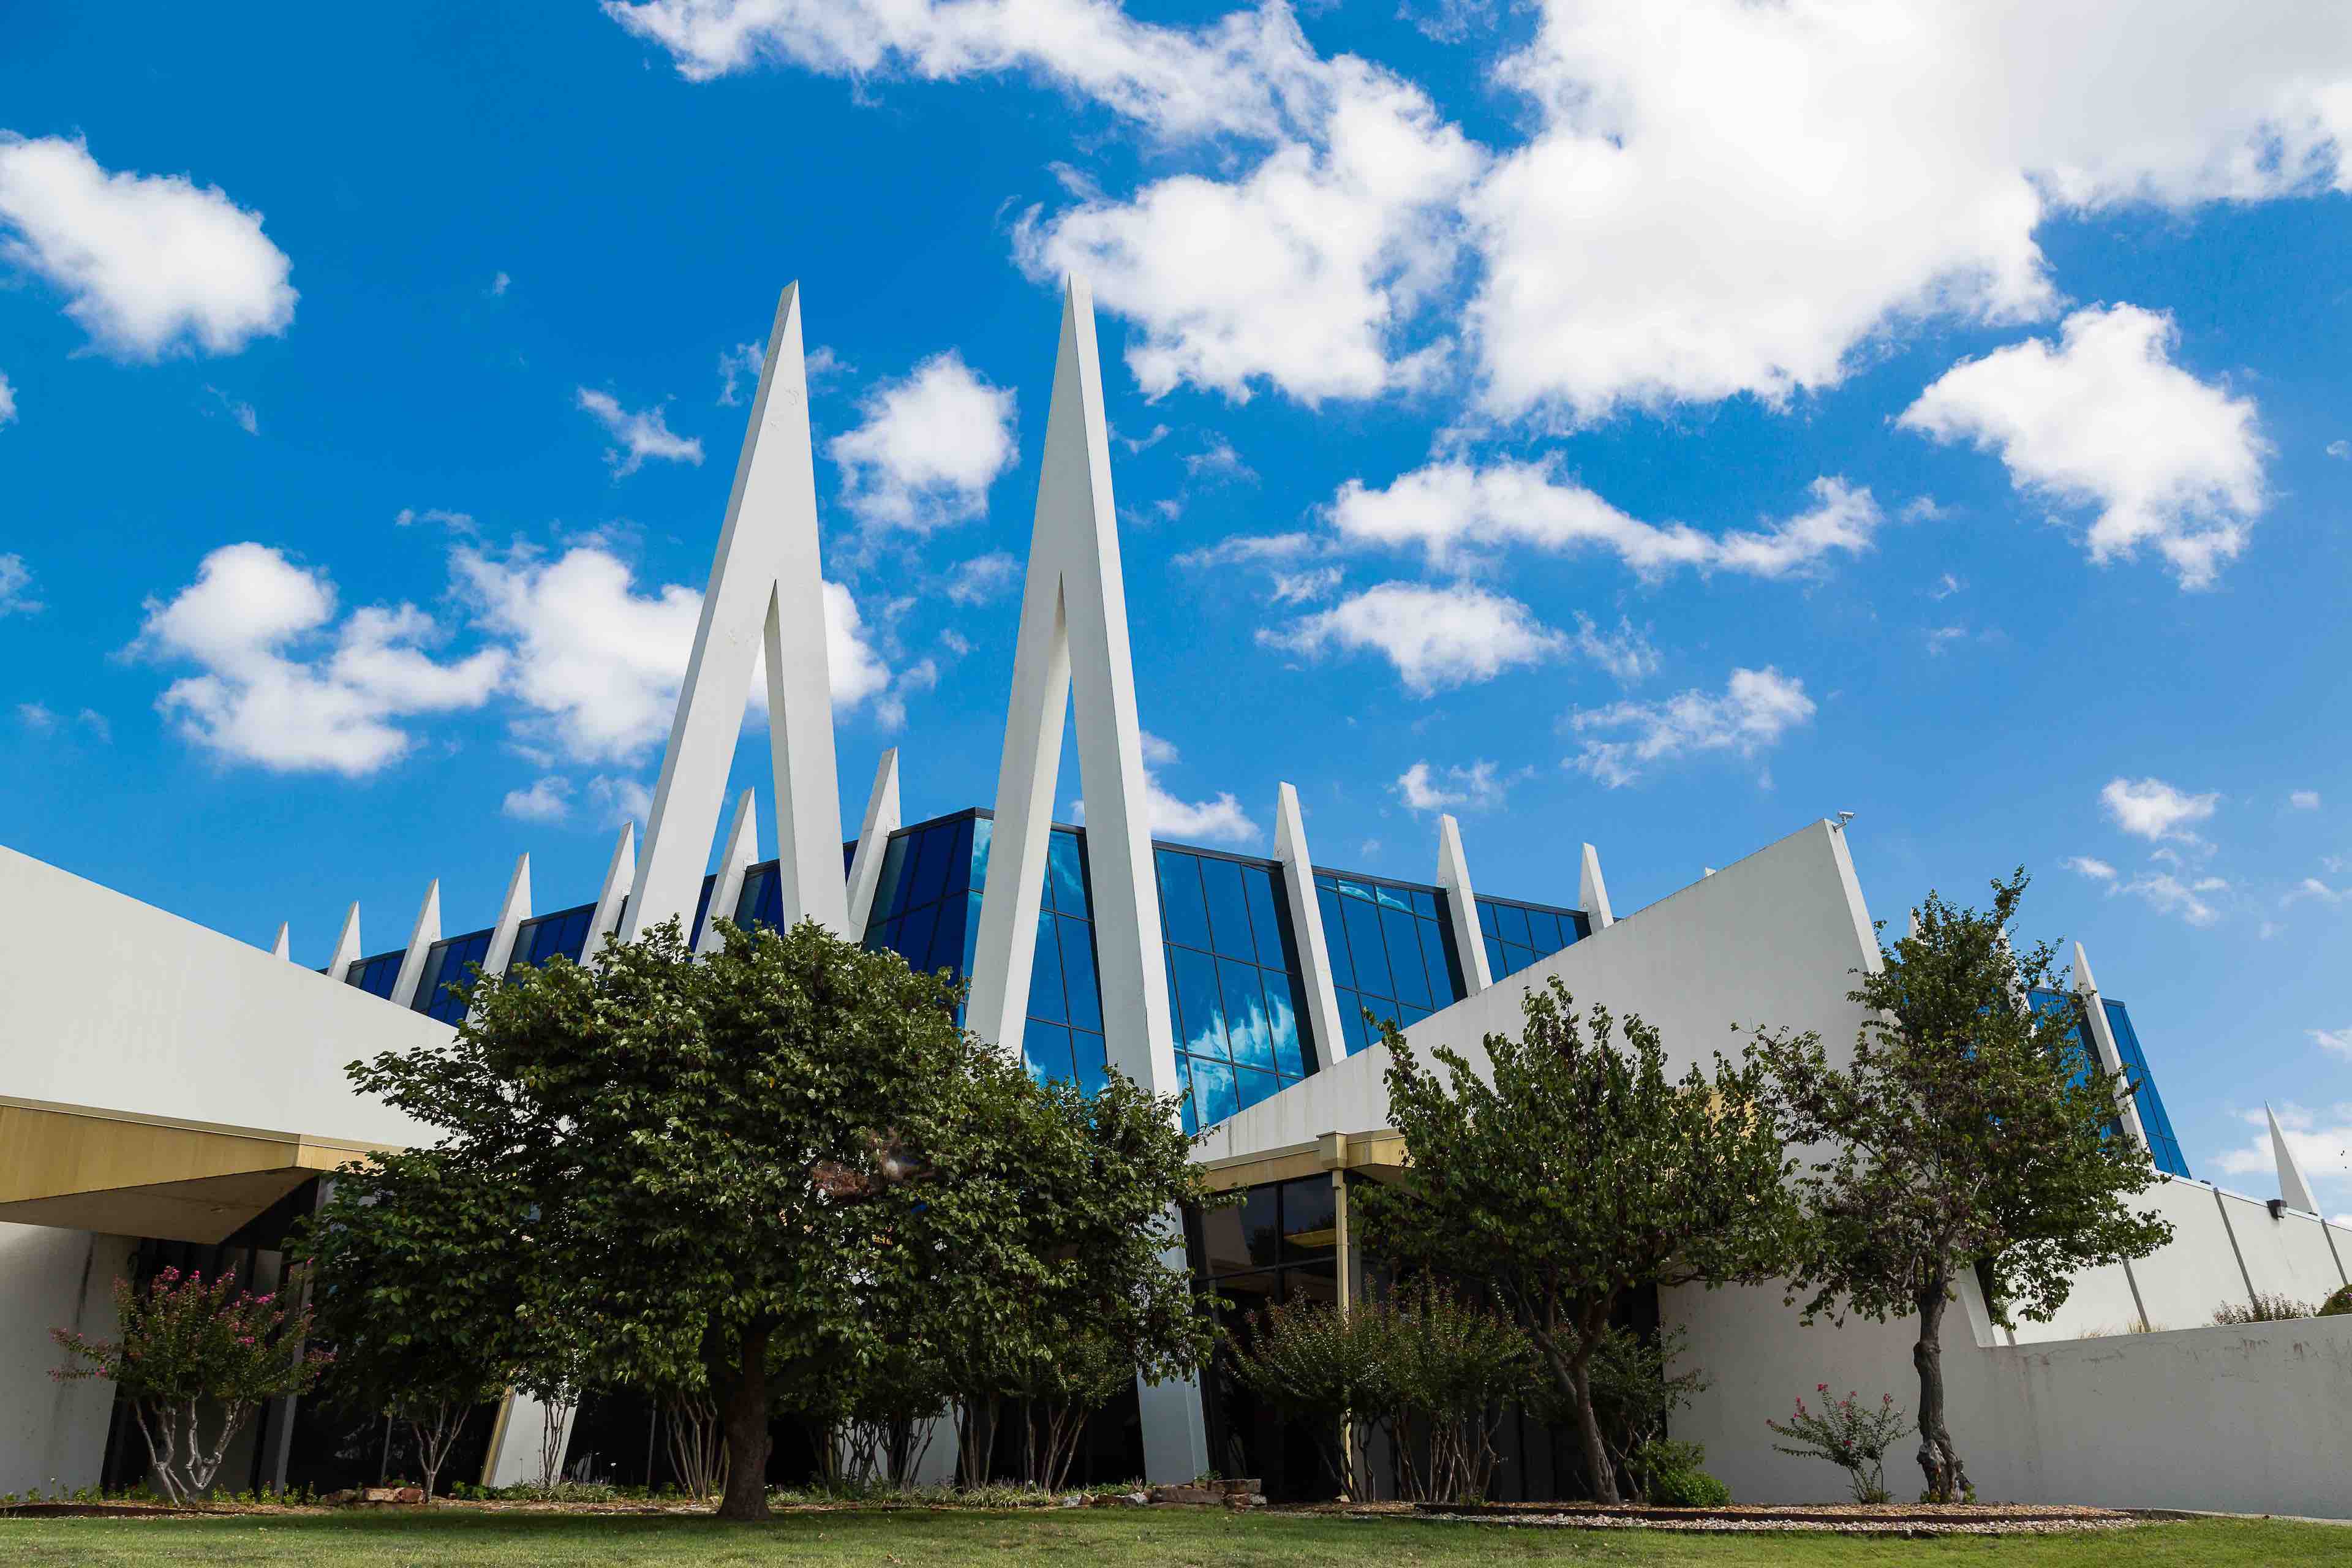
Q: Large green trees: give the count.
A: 3